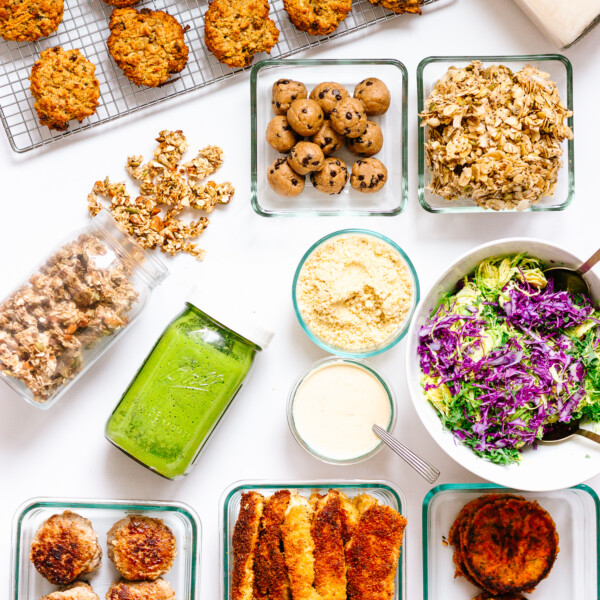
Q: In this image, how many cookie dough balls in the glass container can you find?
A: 12